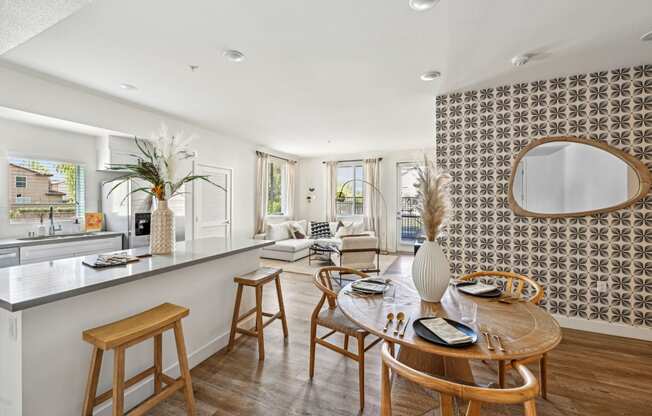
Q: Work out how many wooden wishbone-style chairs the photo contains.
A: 3